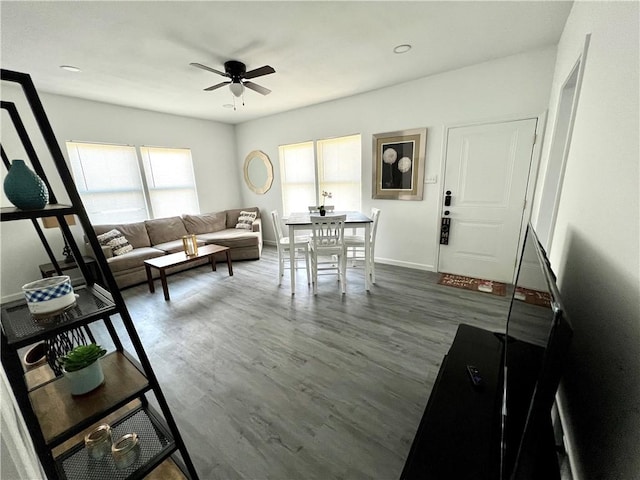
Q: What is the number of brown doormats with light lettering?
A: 1